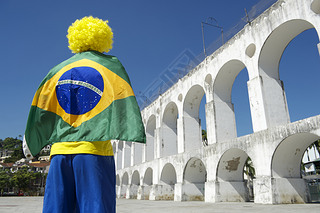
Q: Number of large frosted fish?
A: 0